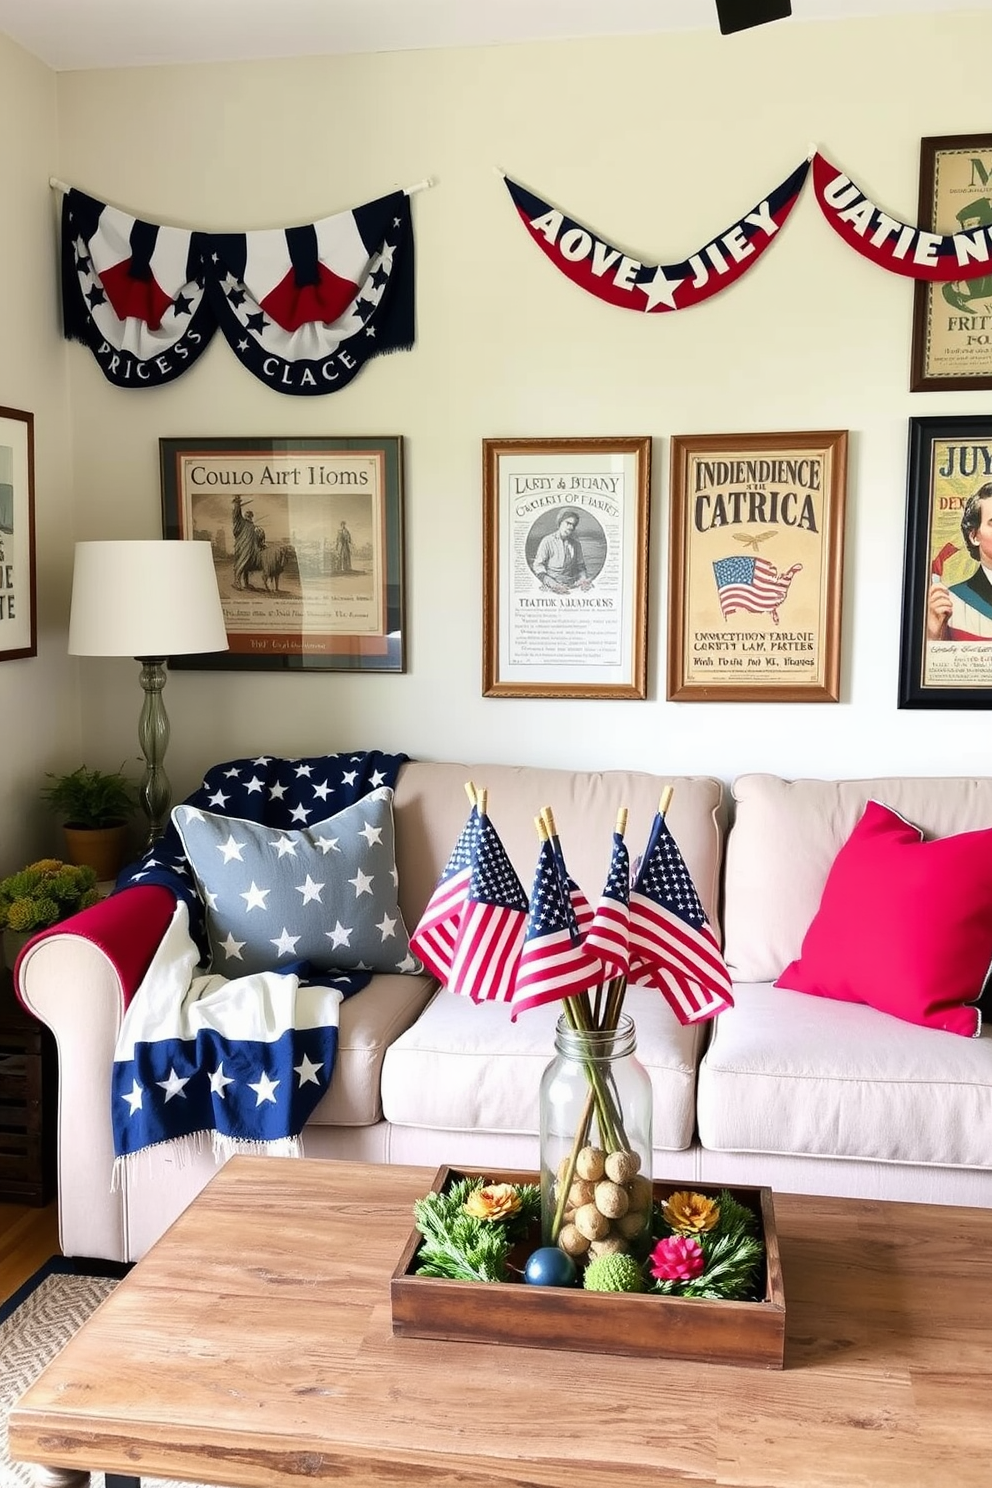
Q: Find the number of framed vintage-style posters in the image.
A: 6